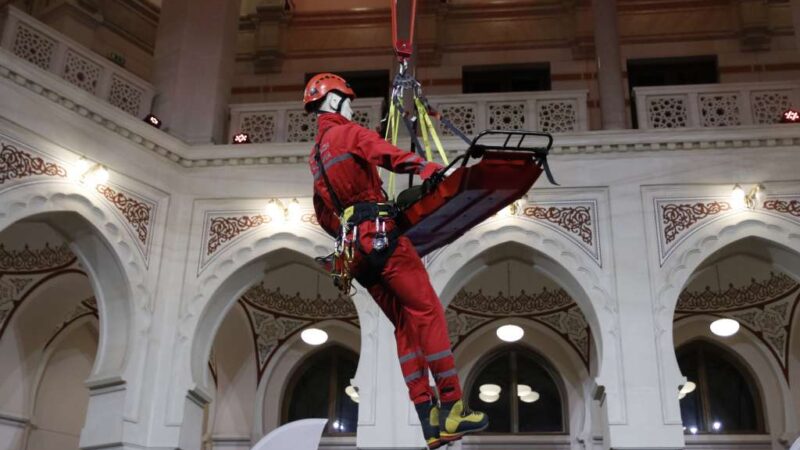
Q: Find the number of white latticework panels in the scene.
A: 12